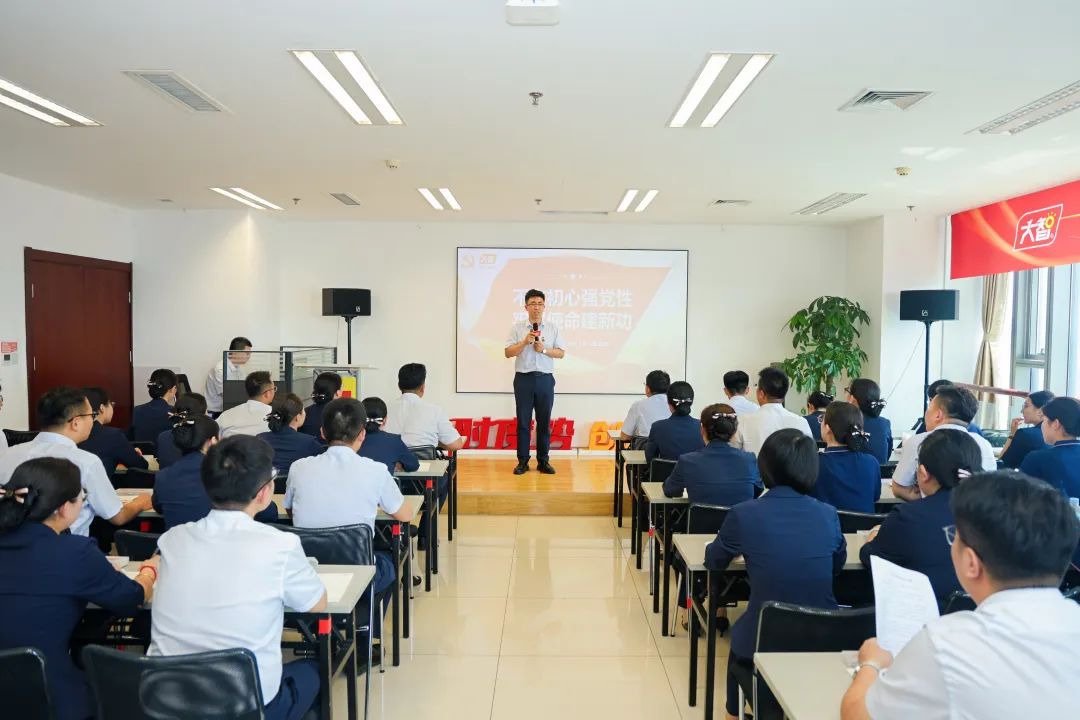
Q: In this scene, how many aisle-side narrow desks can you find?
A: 9